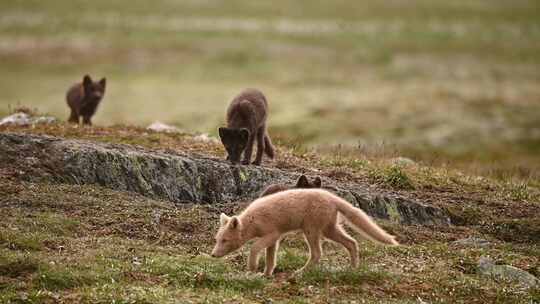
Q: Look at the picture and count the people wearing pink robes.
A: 0